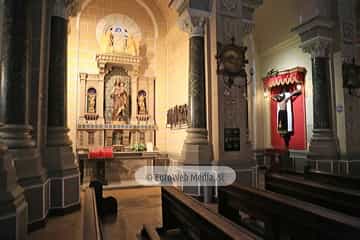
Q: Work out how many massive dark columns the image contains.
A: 4